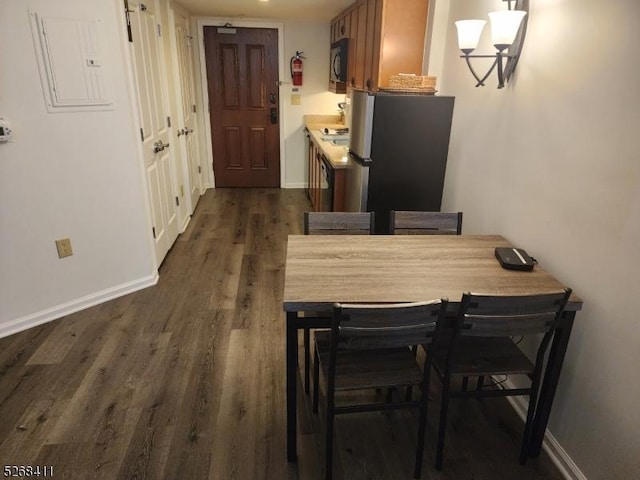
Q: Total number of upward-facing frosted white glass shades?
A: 2